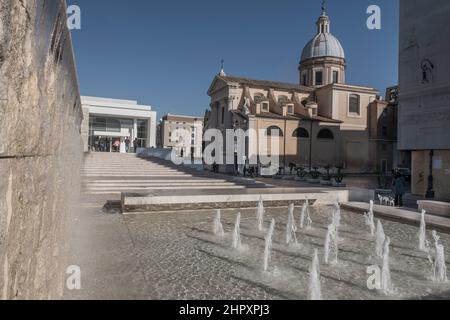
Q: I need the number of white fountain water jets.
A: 14